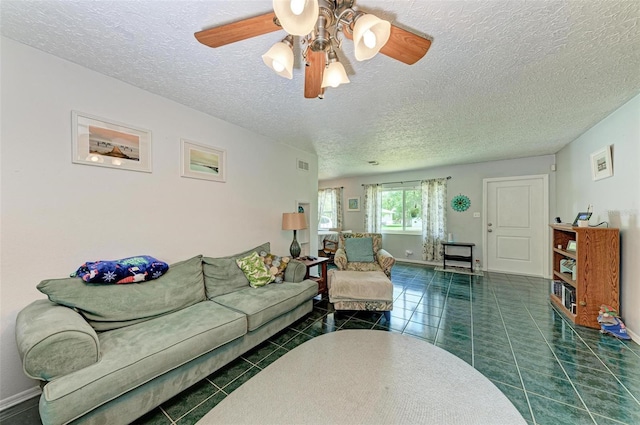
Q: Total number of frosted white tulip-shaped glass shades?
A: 4